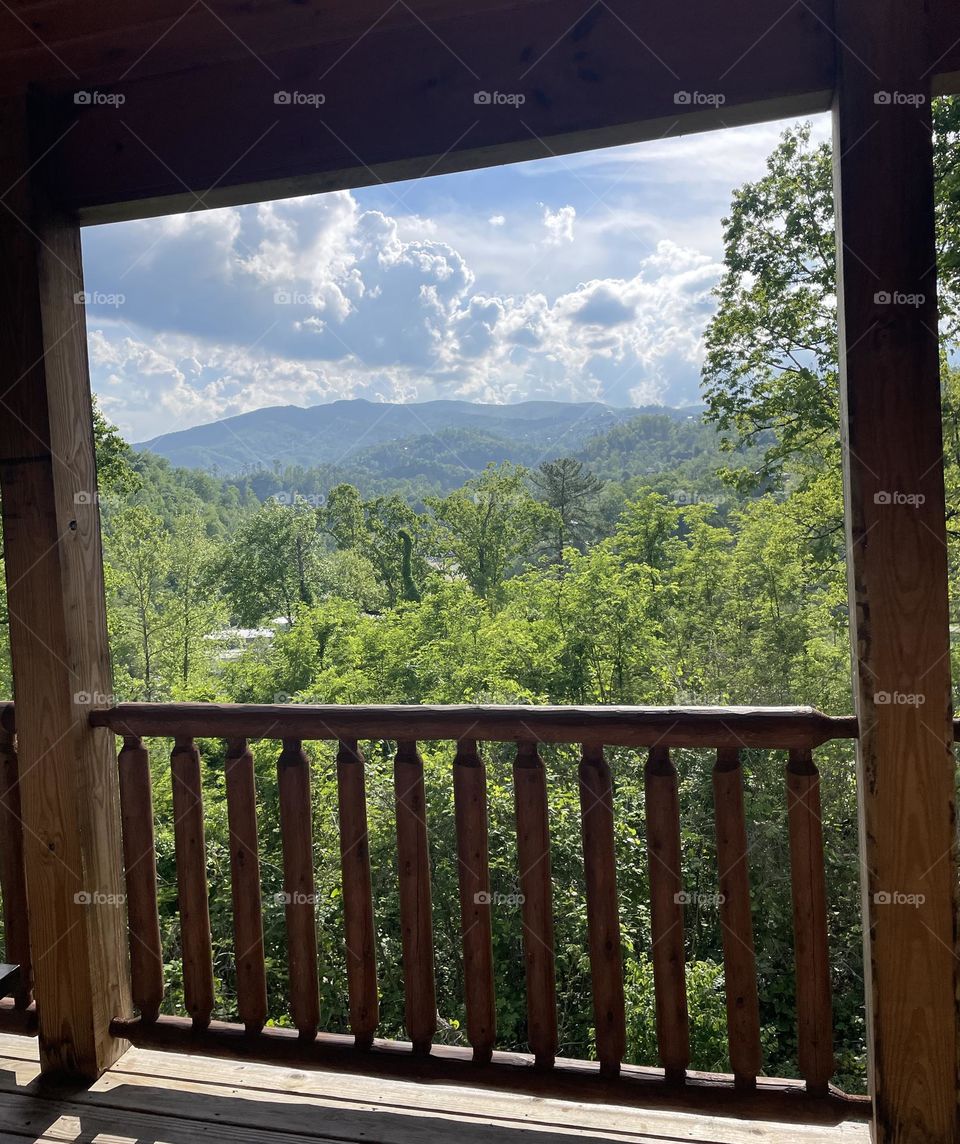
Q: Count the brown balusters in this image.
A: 13